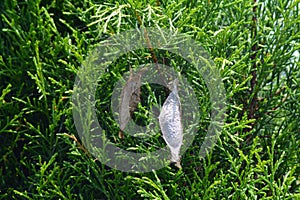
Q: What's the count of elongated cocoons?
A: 2